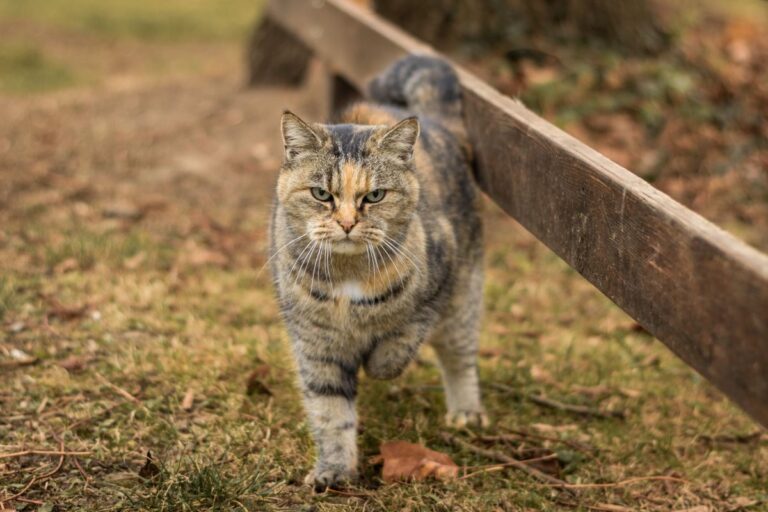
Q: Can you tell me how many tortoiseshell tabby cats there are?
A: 1